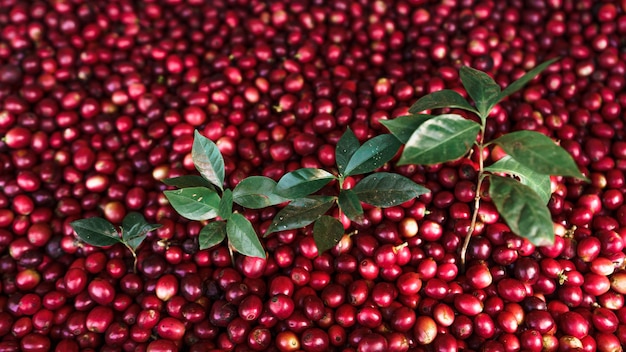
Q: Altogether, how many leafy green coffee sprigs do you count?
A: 4